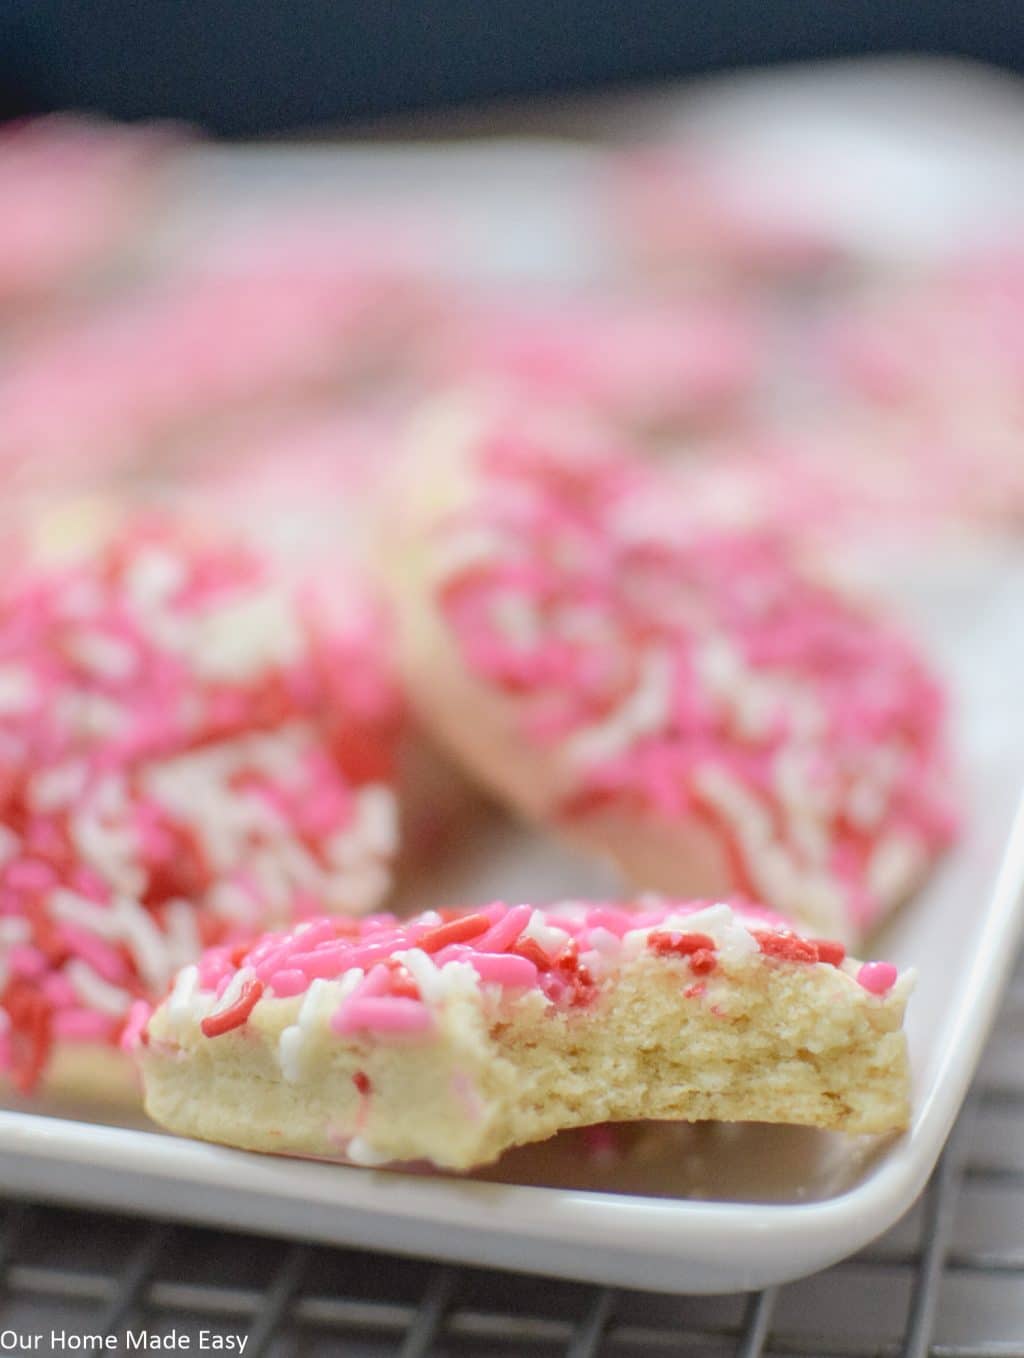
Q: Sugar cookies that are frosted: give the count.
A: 0